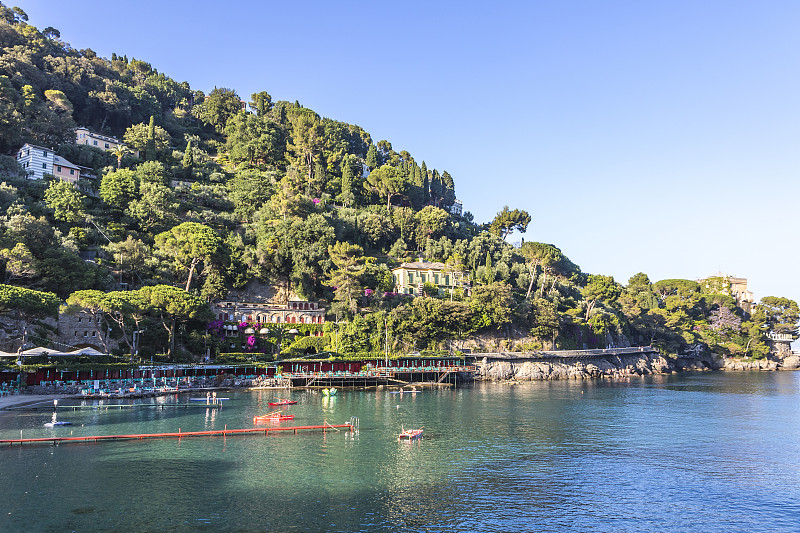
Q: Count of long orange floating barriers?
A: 1